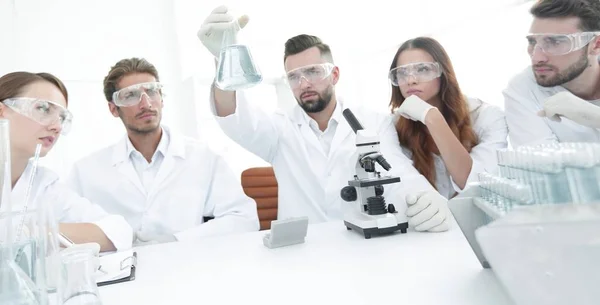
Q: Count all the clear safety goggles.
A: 5